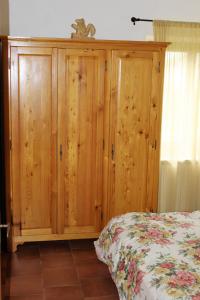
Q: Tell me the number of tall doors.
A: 3